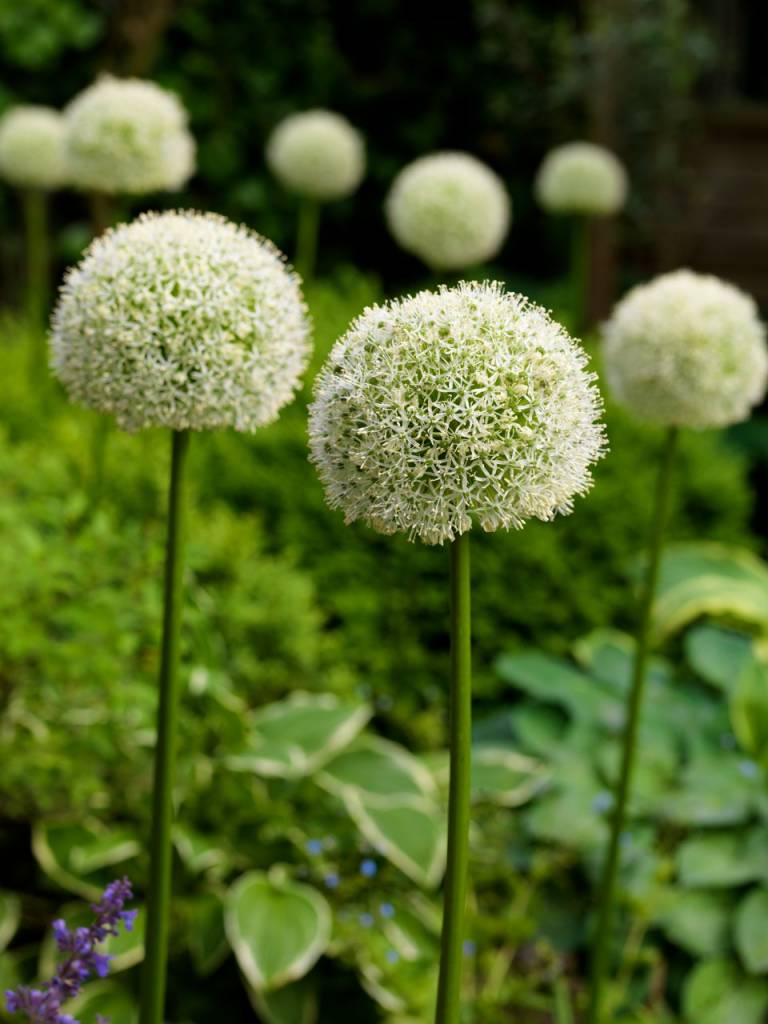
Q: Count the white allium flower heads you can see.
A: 8